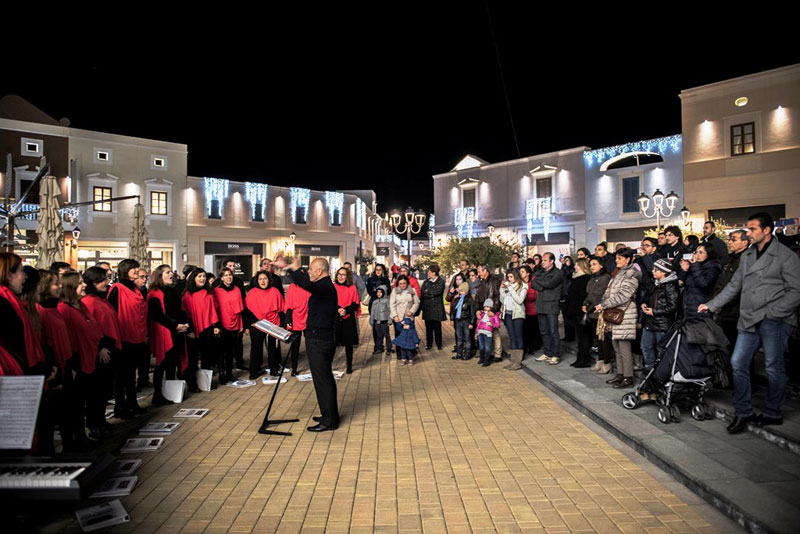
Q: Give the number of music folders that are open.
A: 2